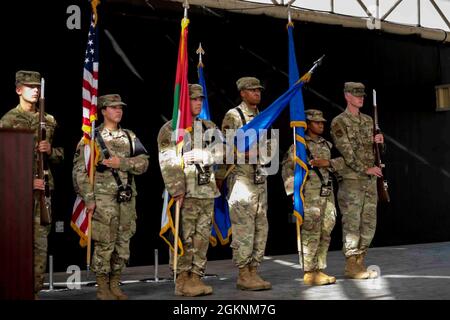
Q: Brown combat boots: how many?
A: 10